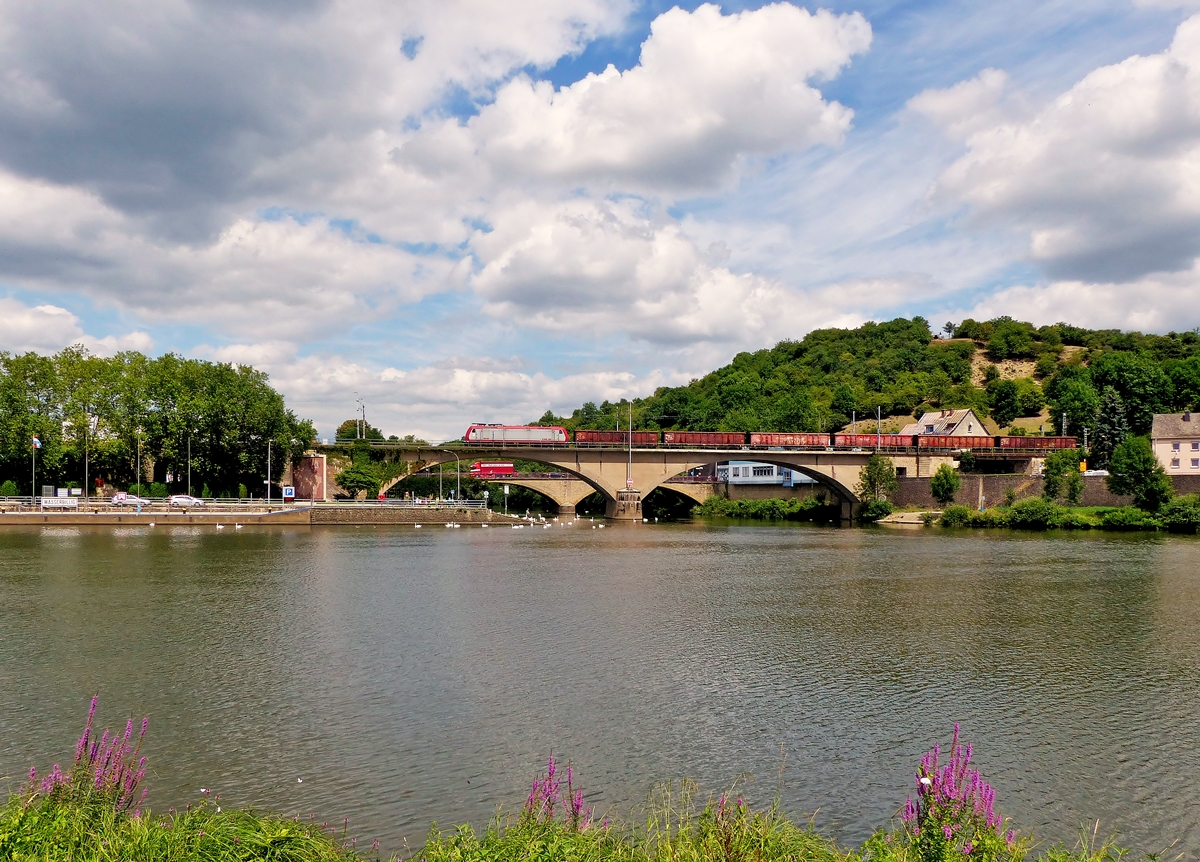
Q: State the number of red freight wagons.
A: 6